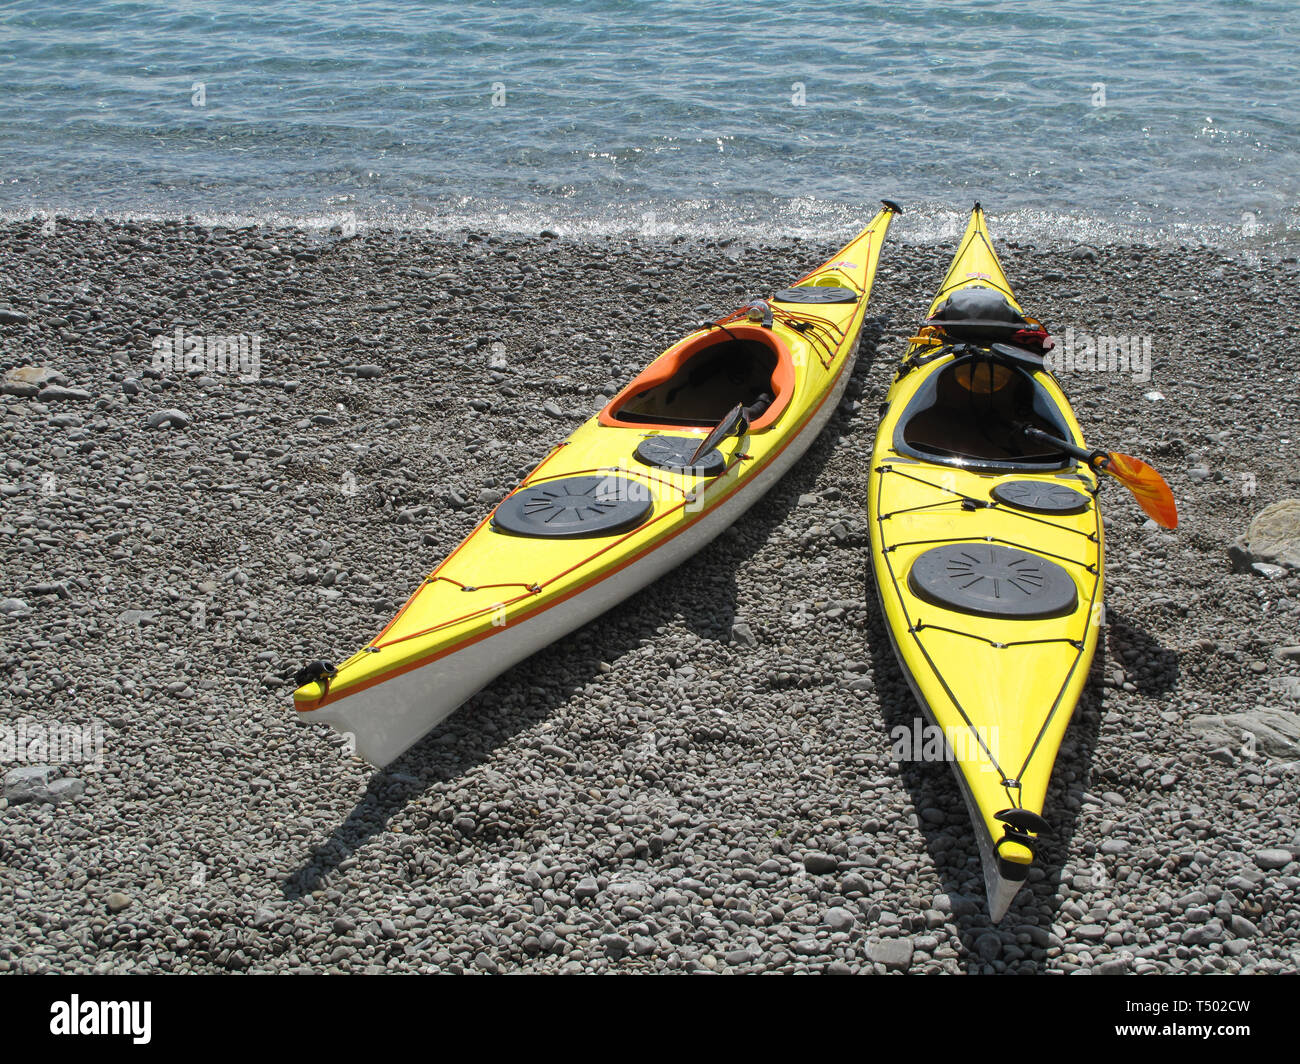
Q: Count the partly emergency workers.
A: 0